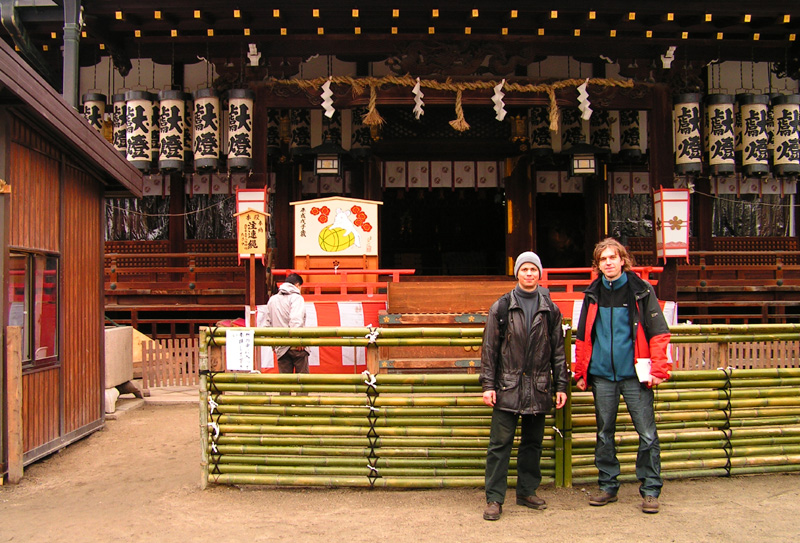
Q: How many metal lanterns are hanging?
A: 2